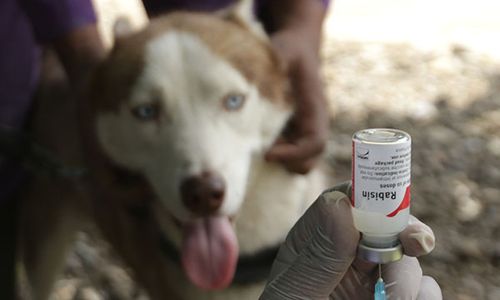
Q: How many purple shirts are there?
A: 2